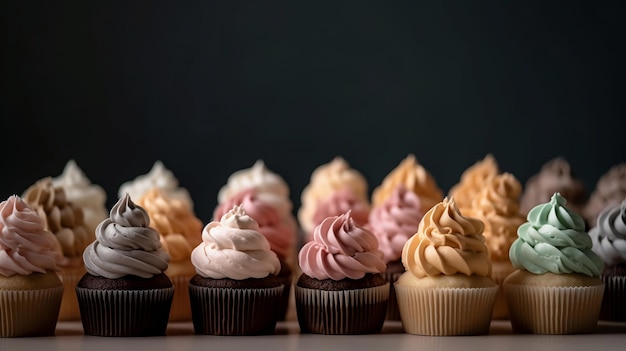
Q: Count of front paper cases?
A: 6